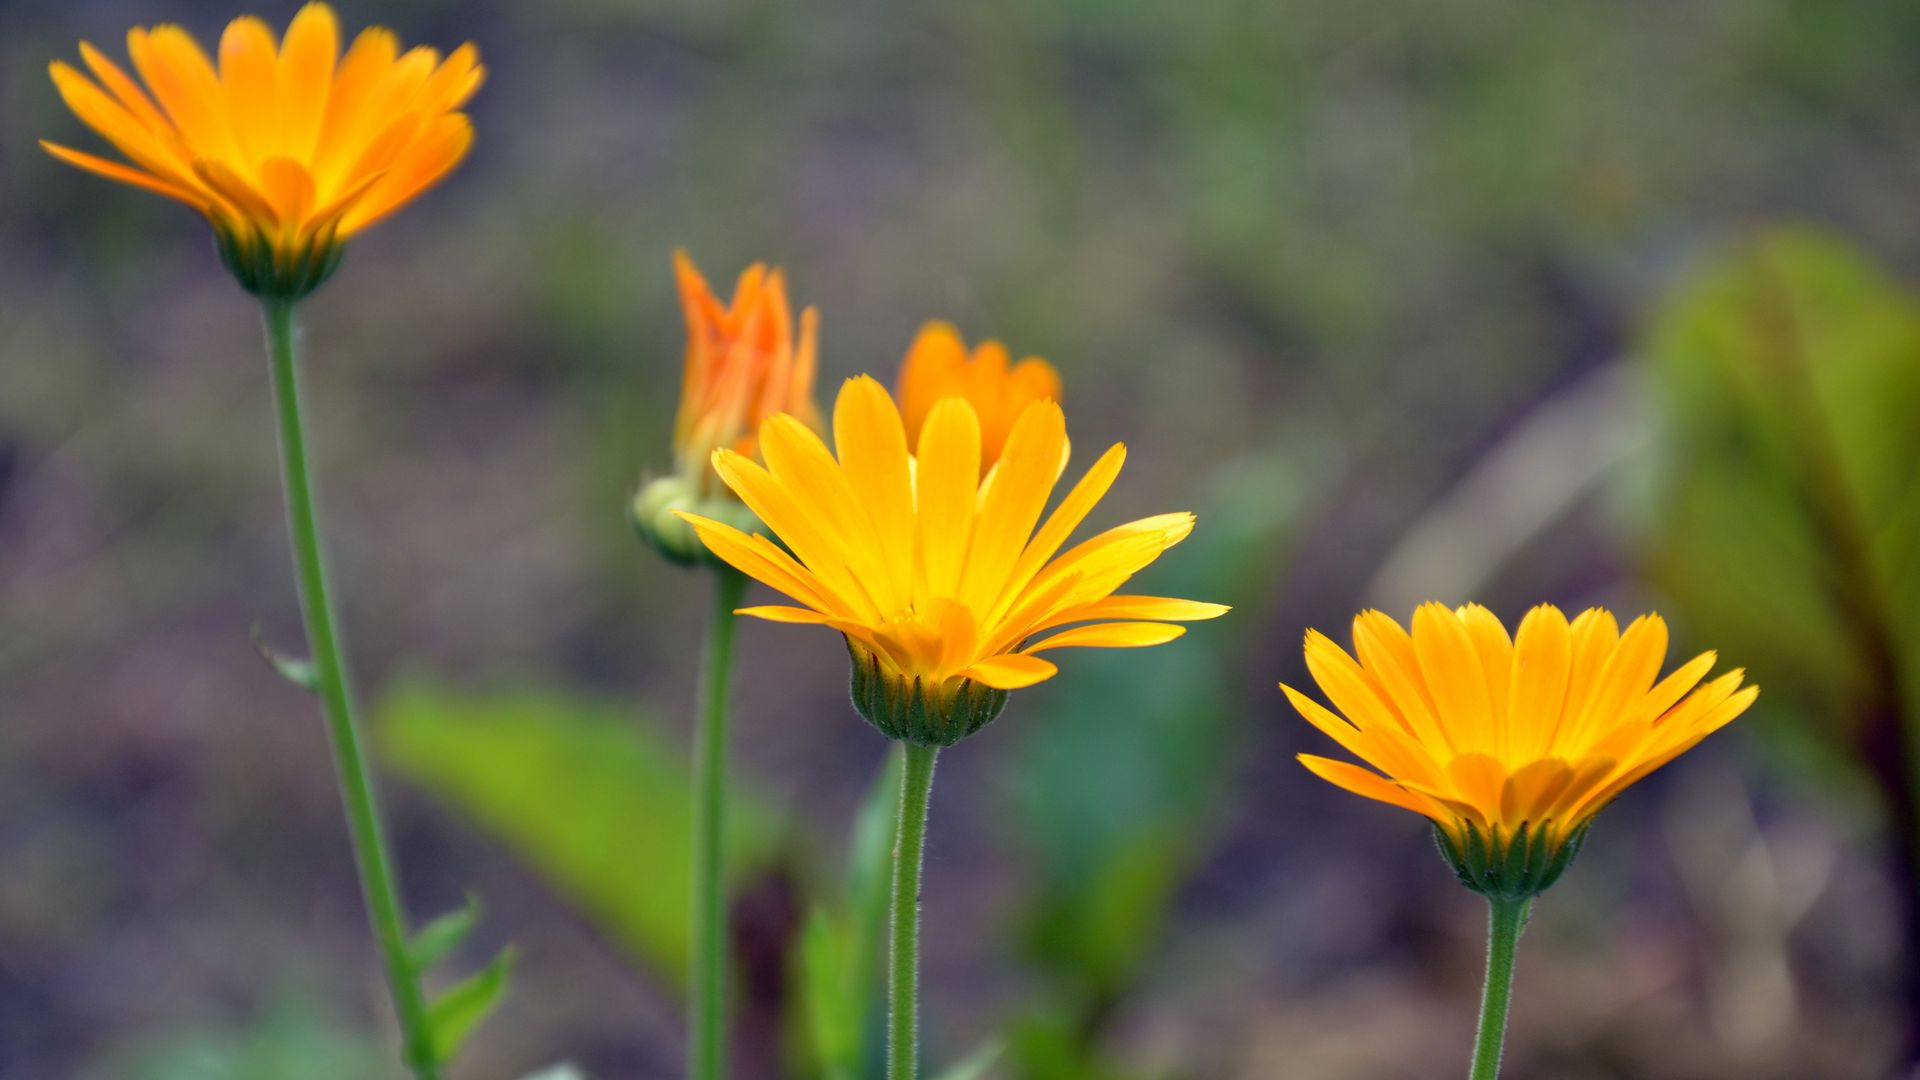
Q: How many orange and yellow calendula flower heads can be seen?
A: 5